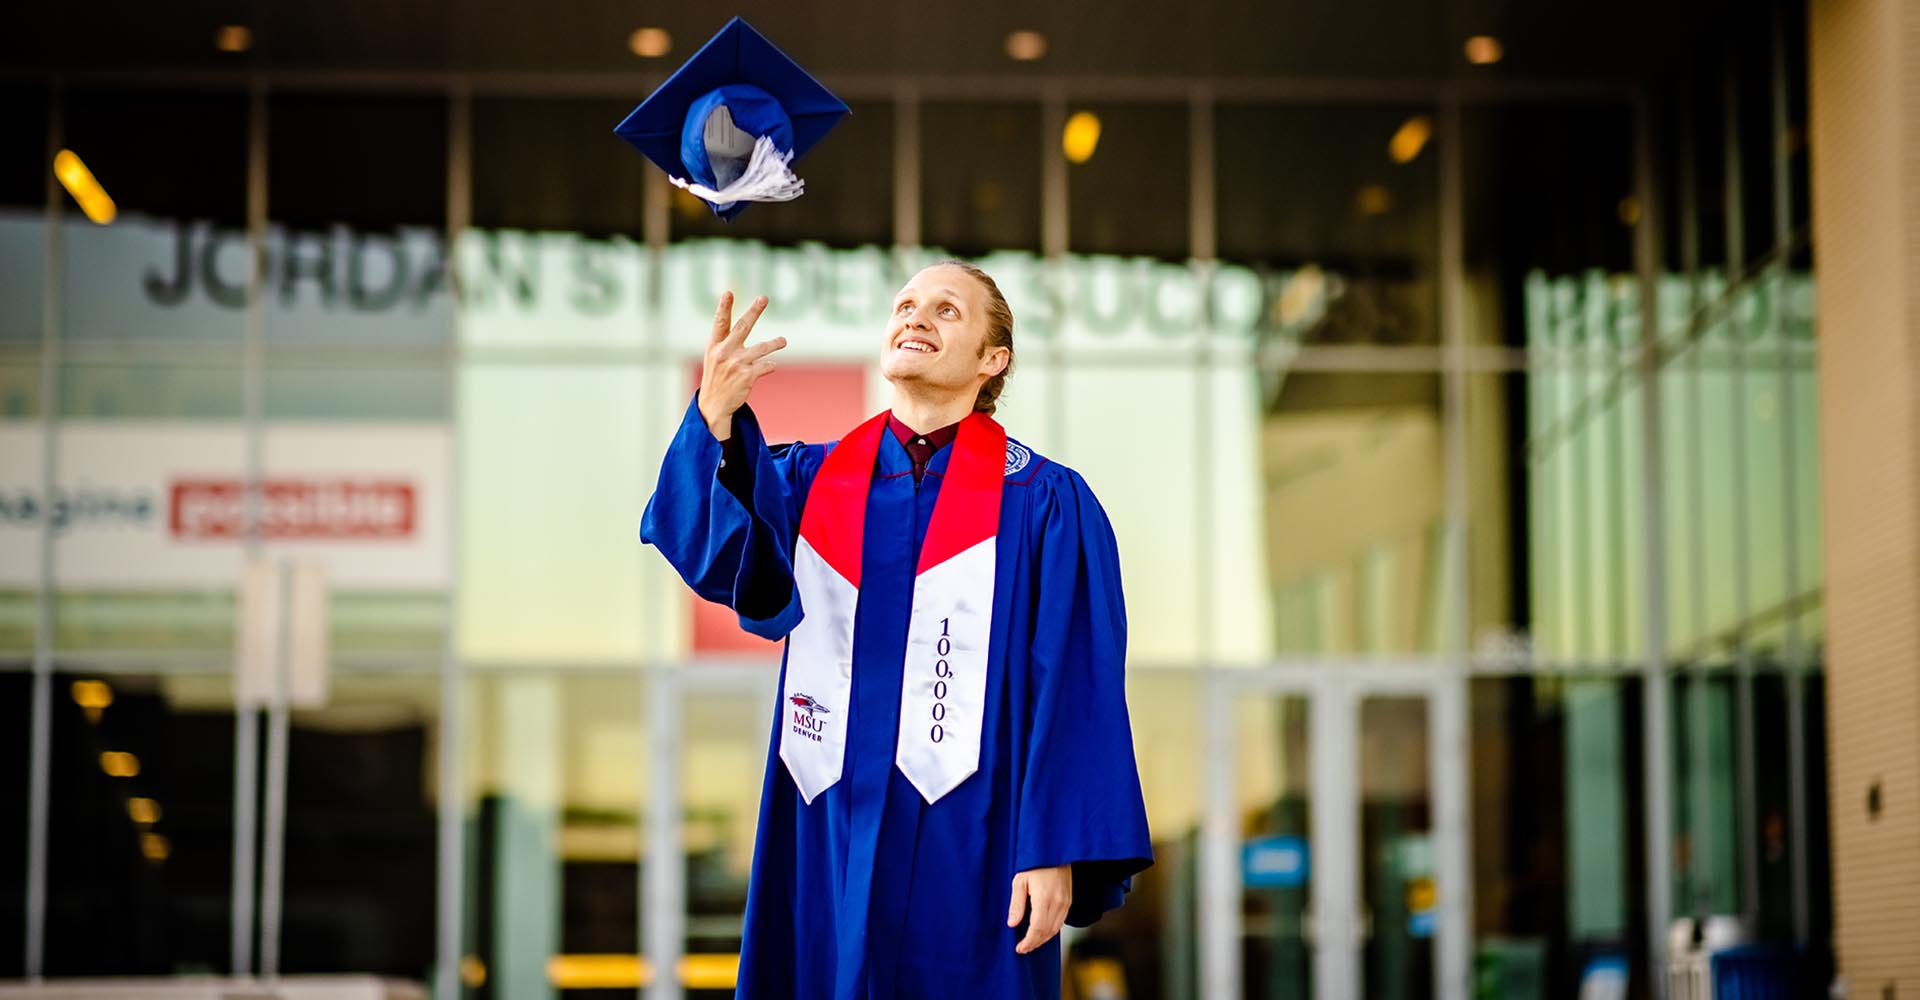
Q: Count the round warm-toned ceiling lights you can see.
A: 4